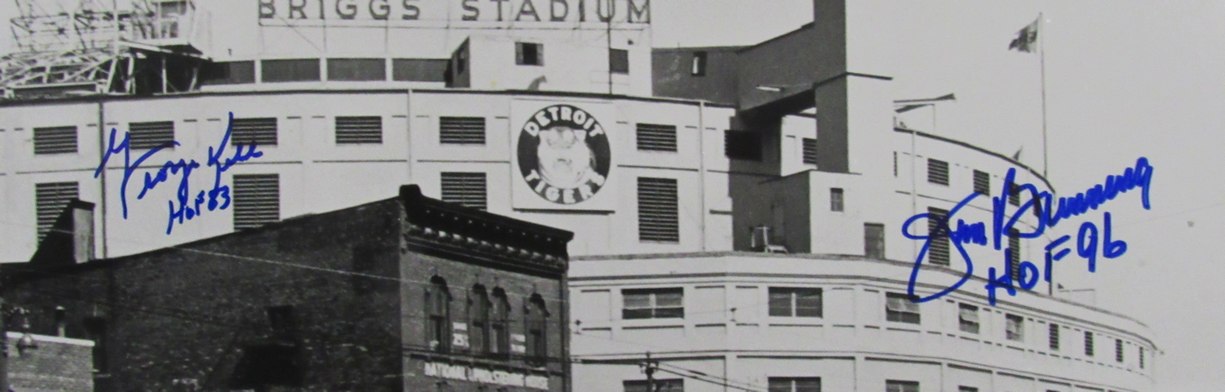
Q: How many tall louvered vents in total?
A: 6